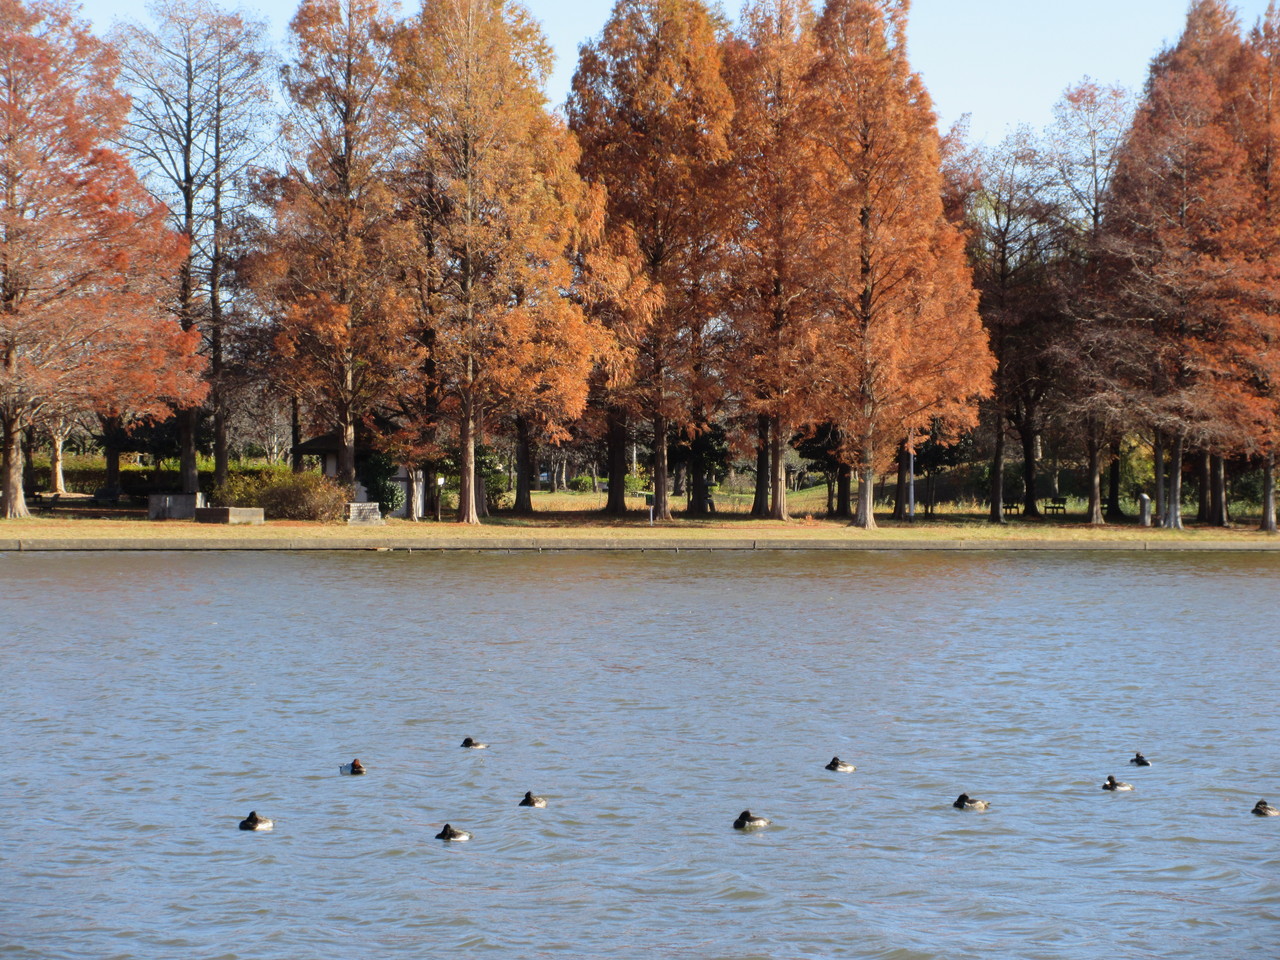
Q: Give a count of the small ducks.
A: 11